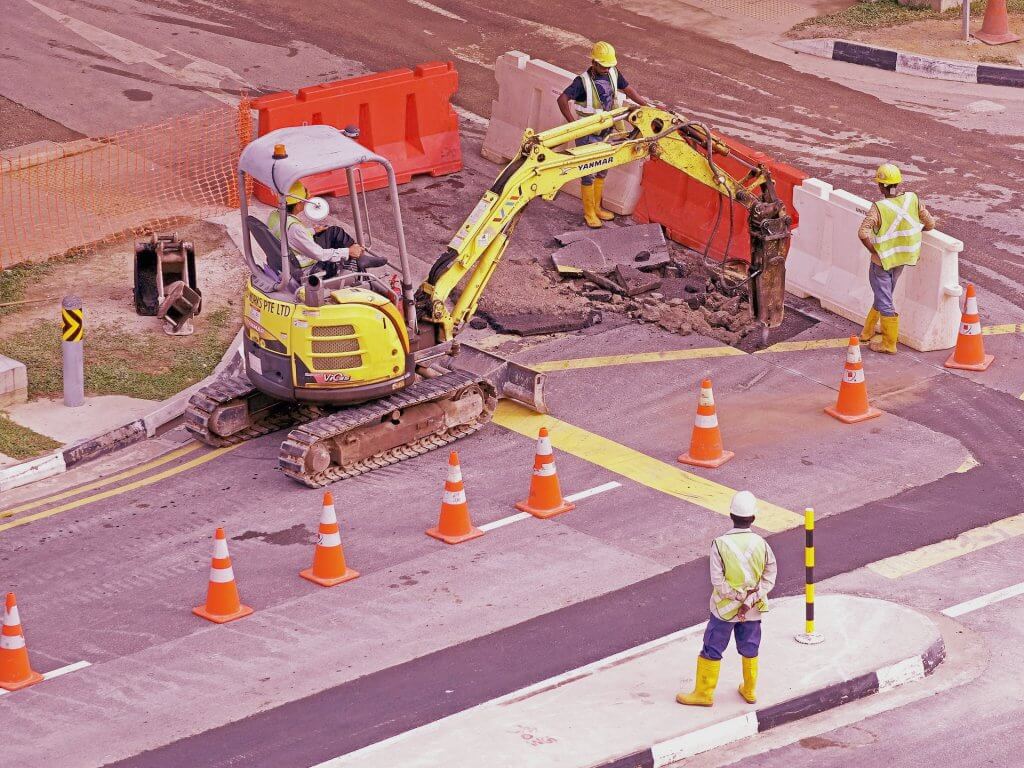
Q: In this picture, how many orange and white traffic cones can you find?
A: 8